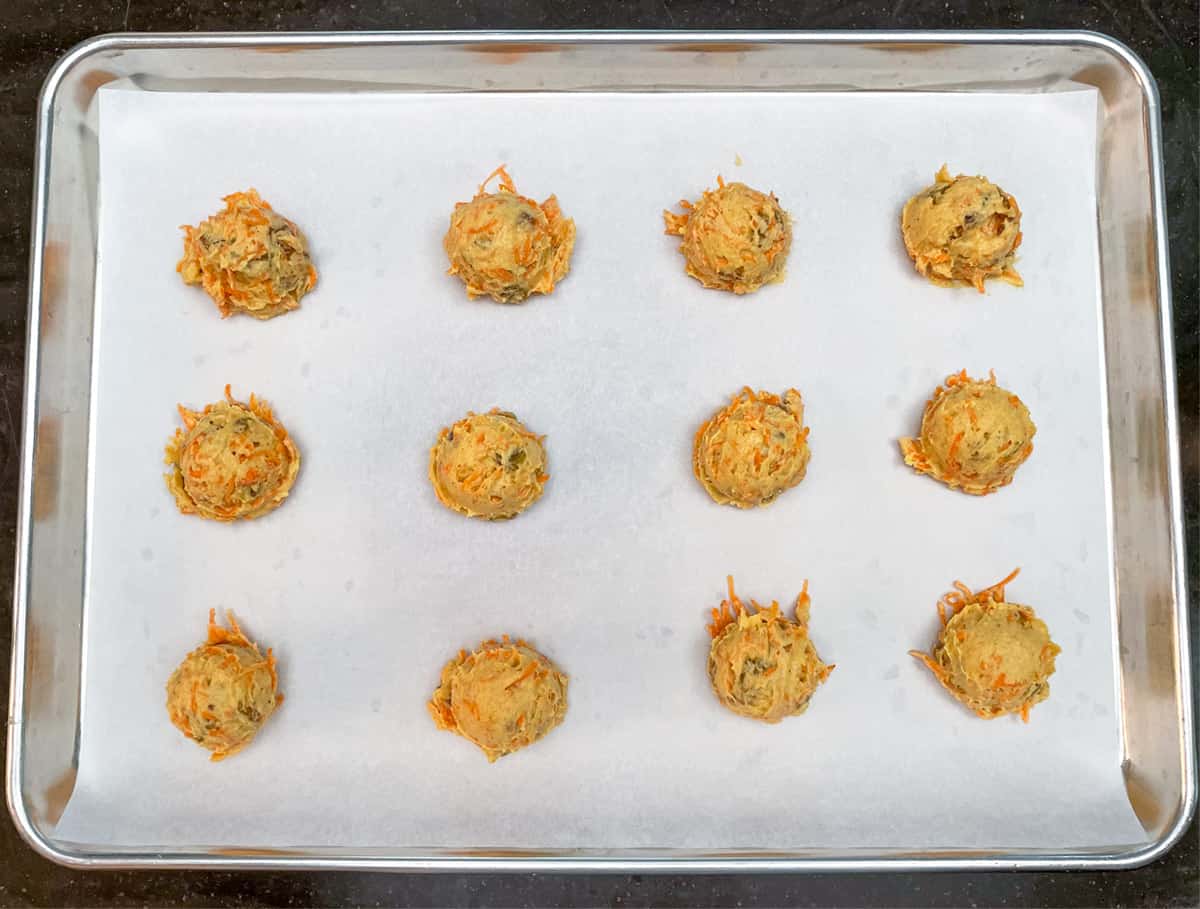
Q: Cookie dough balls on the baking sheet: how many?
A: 12